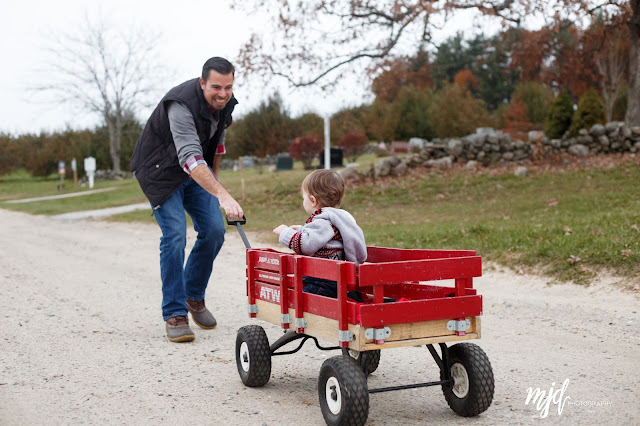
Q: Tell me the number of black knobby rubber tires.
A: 4